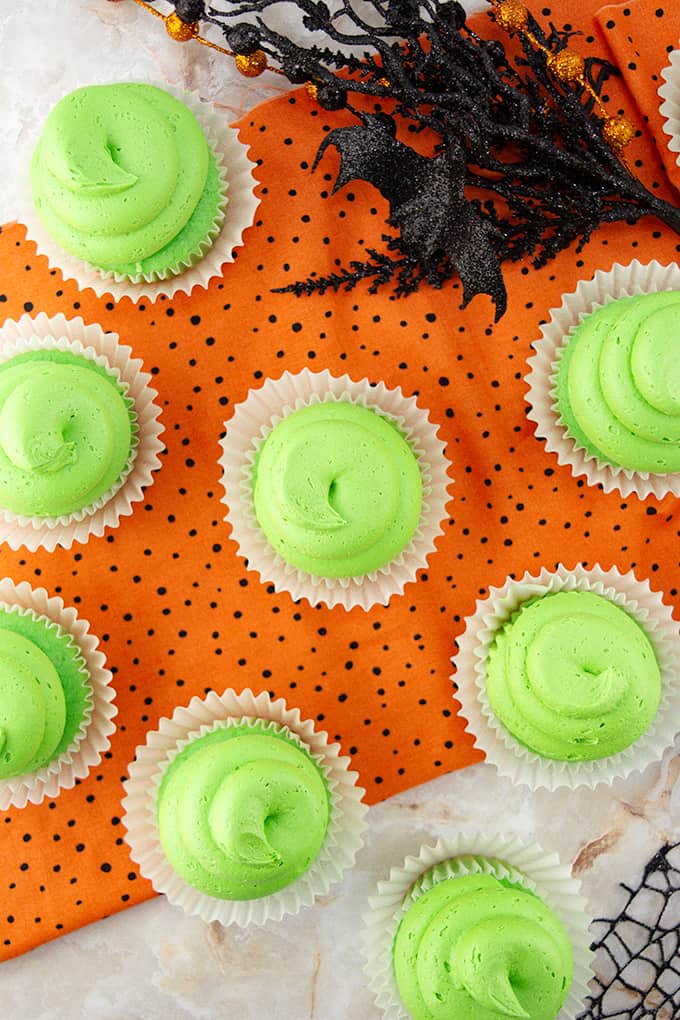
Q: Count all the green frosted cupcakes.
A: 8